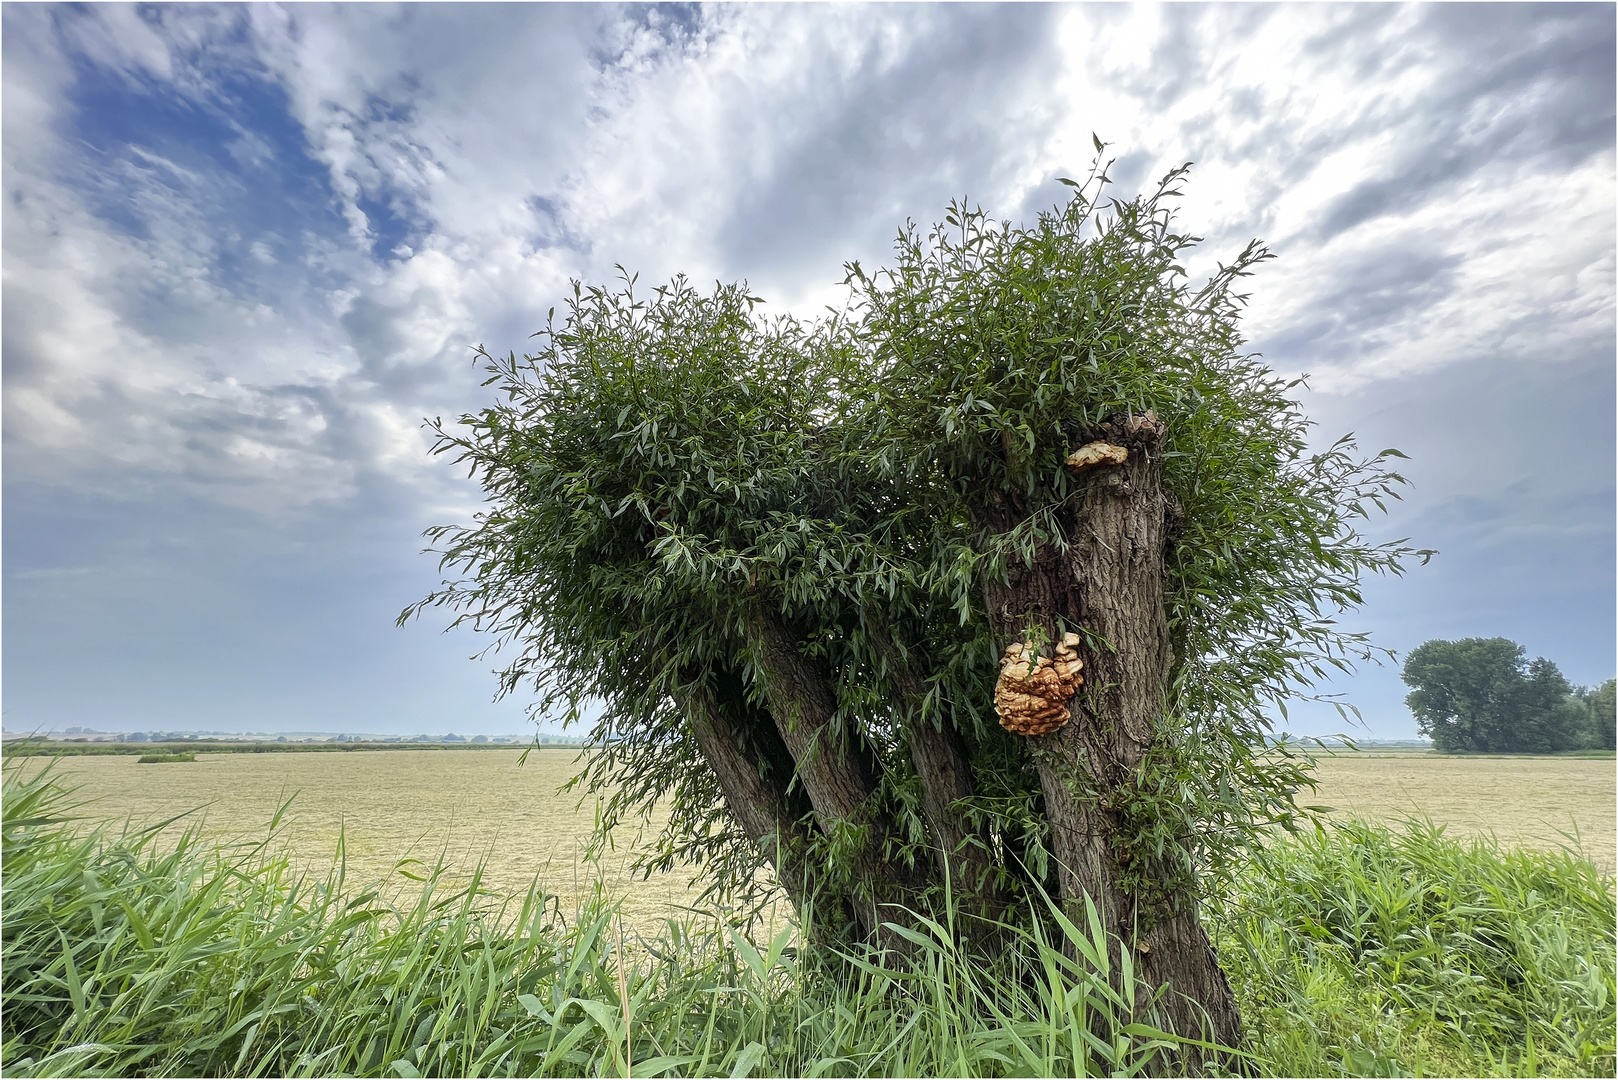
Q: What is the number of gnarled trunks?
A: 4